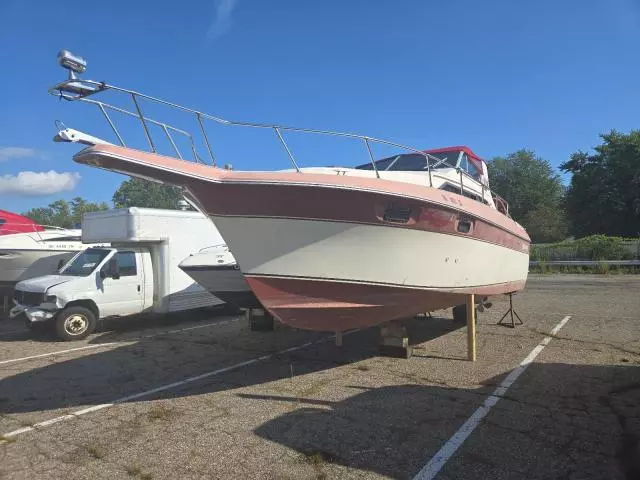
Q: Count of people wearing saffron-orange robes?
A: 0